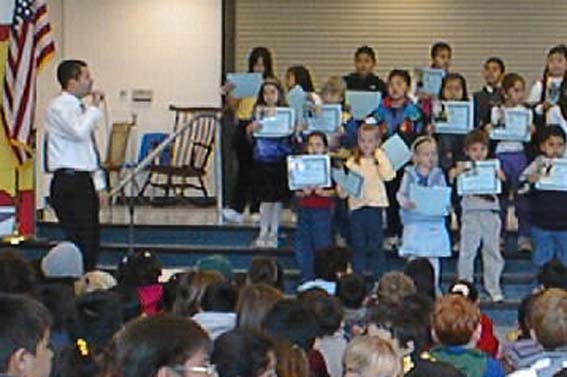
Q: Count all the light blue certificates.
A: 14